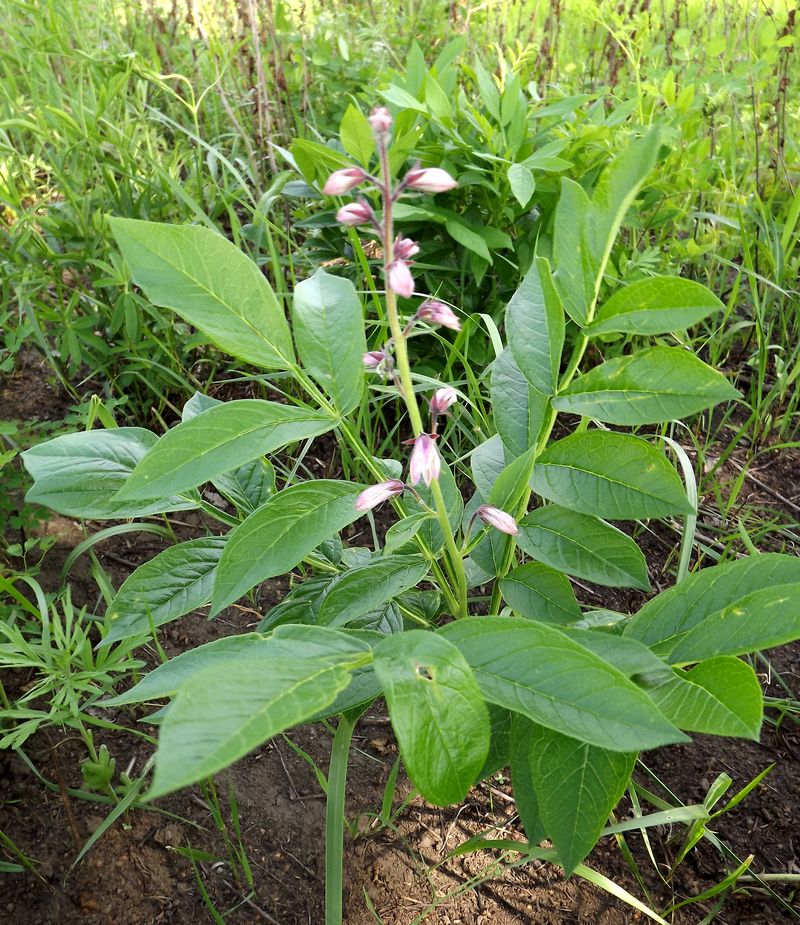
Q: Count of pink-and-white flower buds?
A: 12